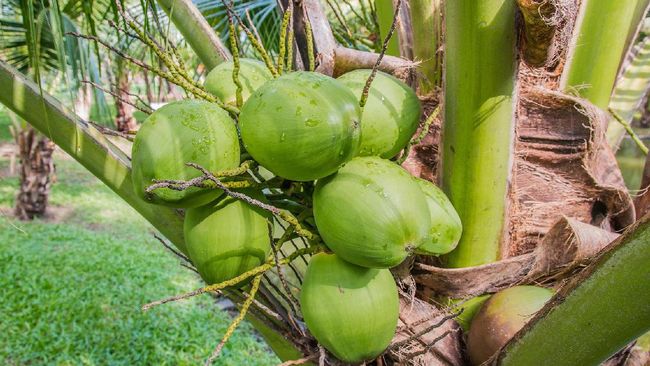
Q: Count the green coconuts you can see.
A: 8